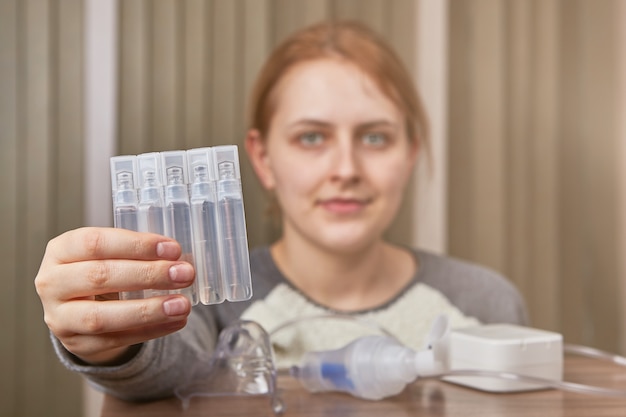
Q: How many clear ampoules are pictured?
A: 5